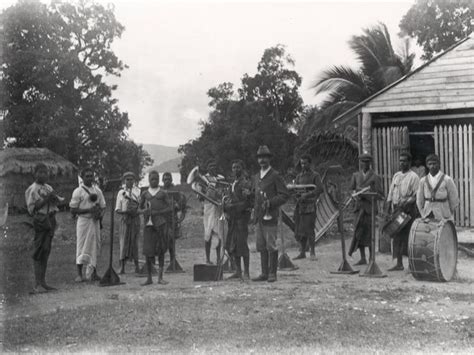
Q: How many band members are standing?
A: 12